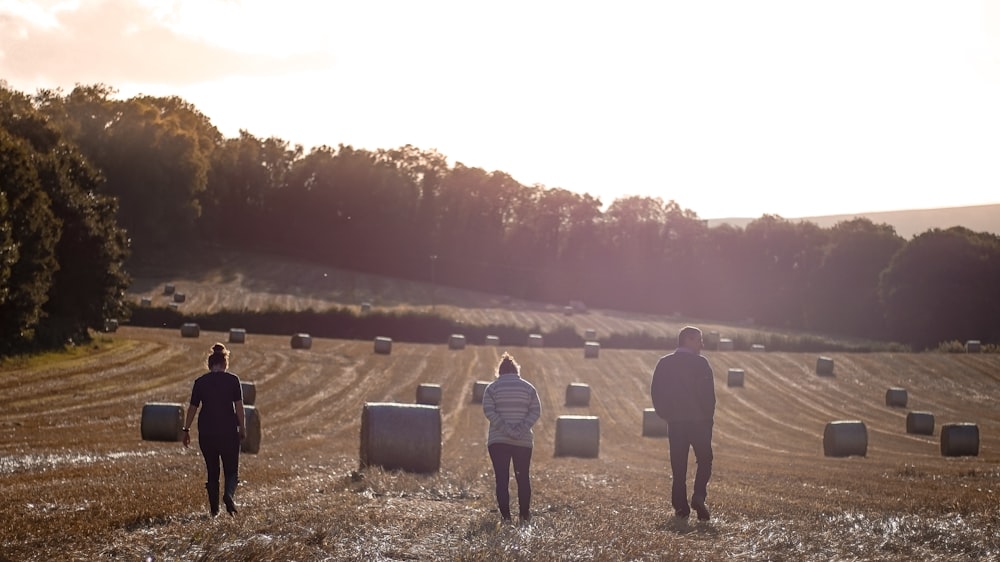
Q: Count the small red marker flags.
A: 0